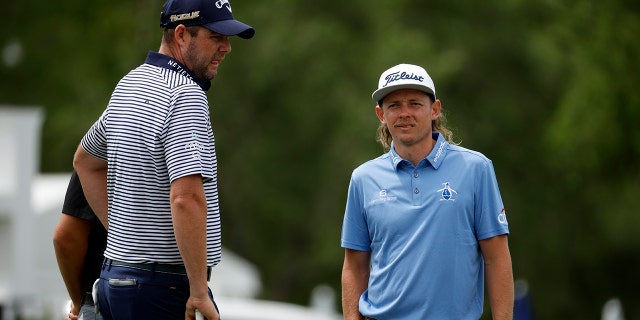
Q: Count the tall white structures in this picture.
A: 1